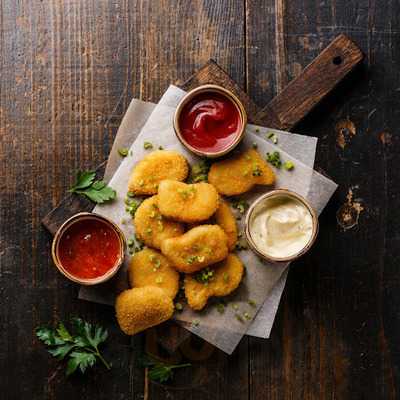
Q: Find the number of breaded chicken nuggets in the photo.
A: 9